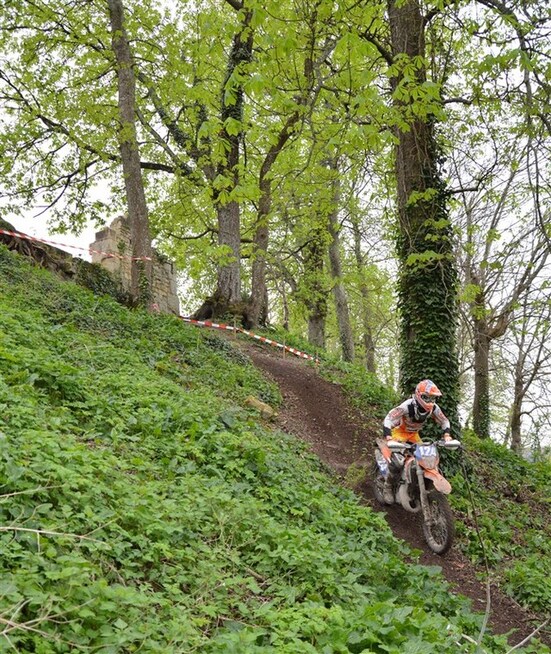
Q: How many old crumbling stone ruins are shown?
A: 1